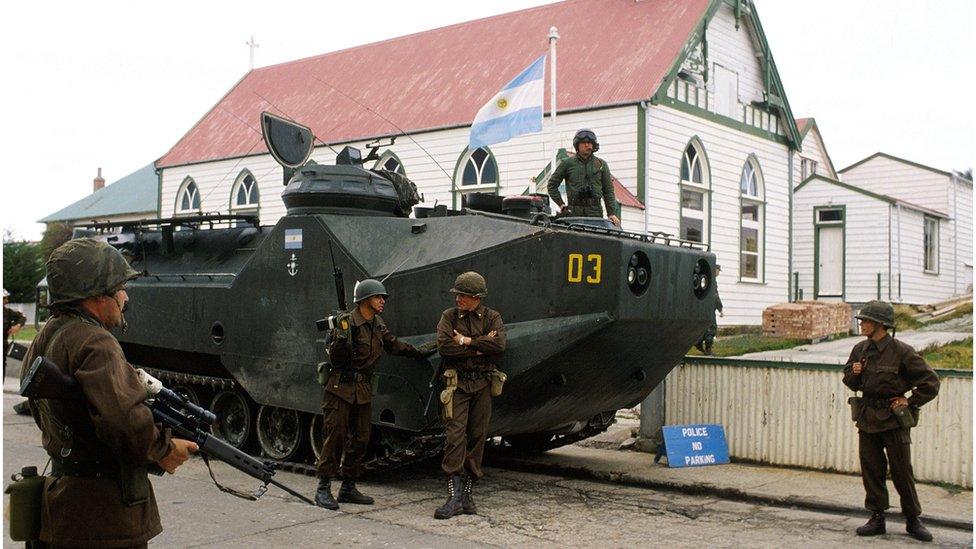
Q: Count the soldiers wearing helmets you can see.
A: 5